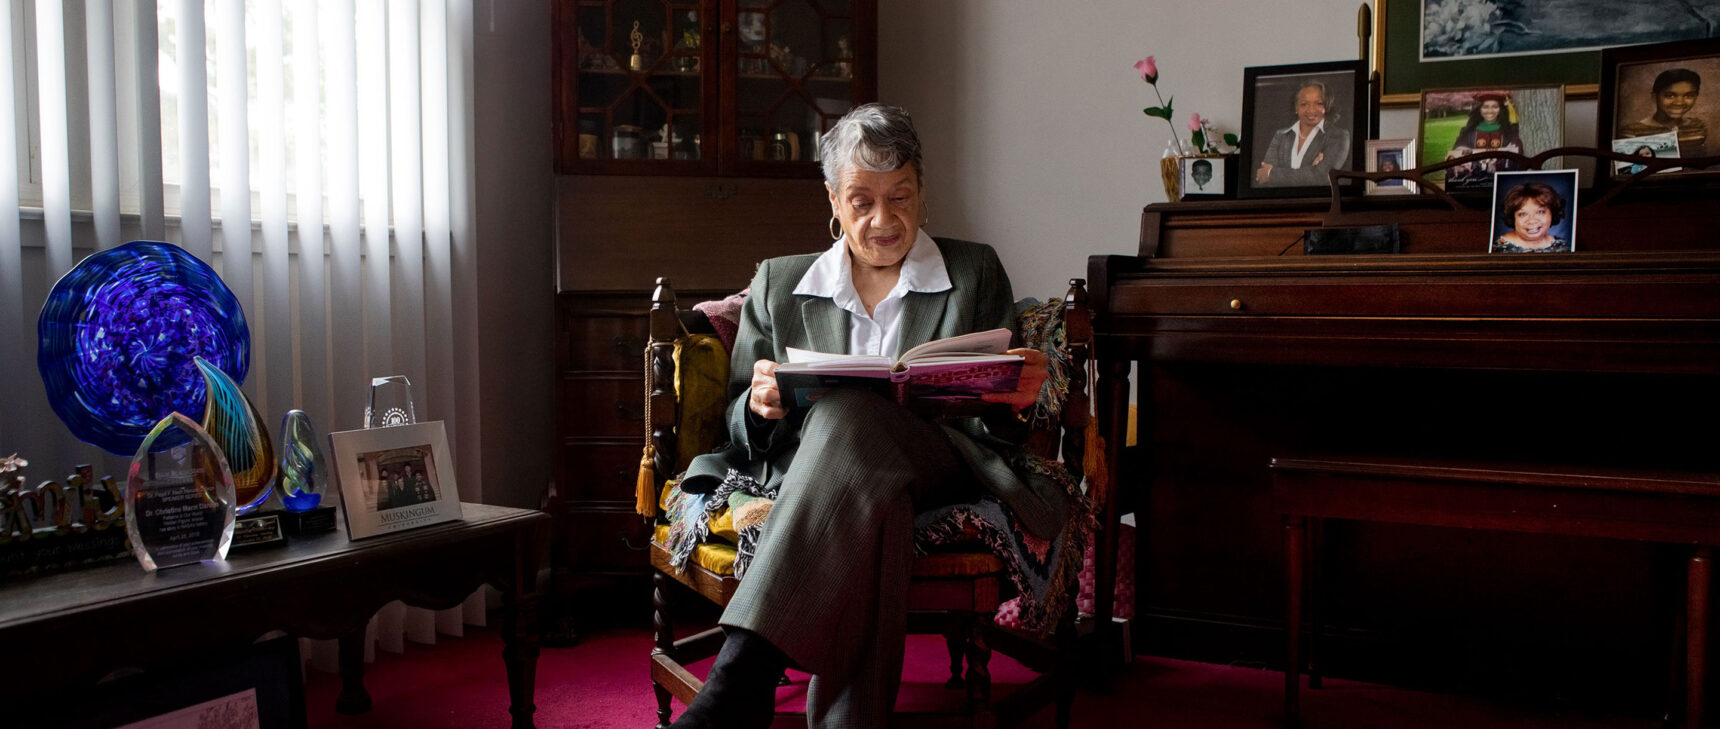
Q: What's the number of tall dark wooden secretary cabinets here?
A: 1